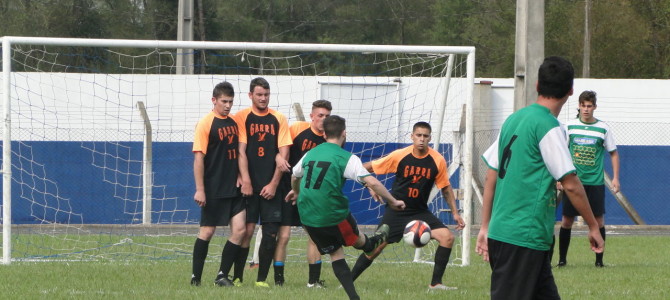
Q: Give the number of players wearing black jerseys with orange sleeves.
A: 4